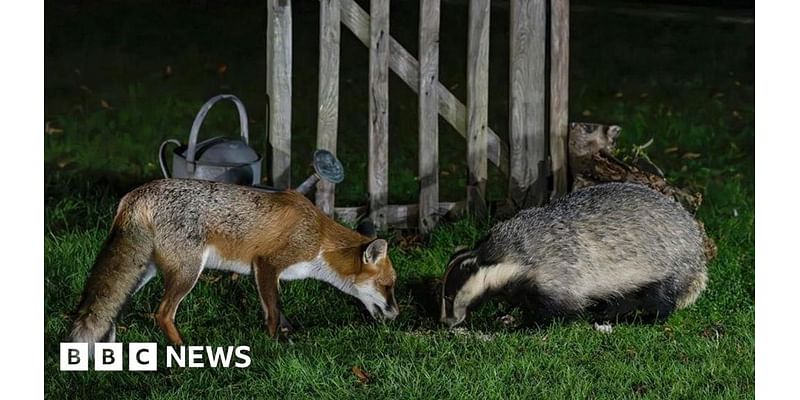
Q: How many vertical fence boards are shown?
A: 7